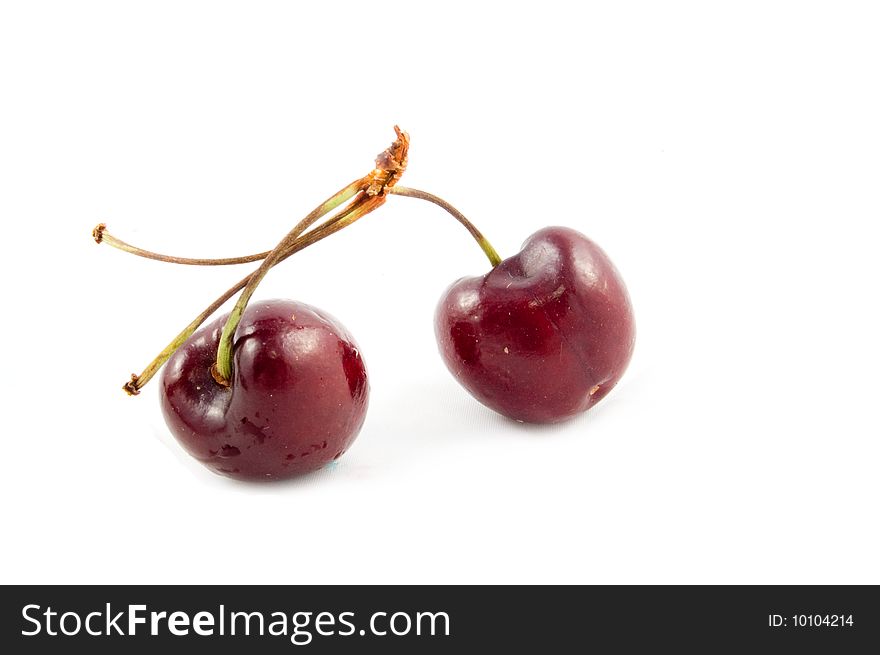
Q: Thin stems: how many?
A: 4